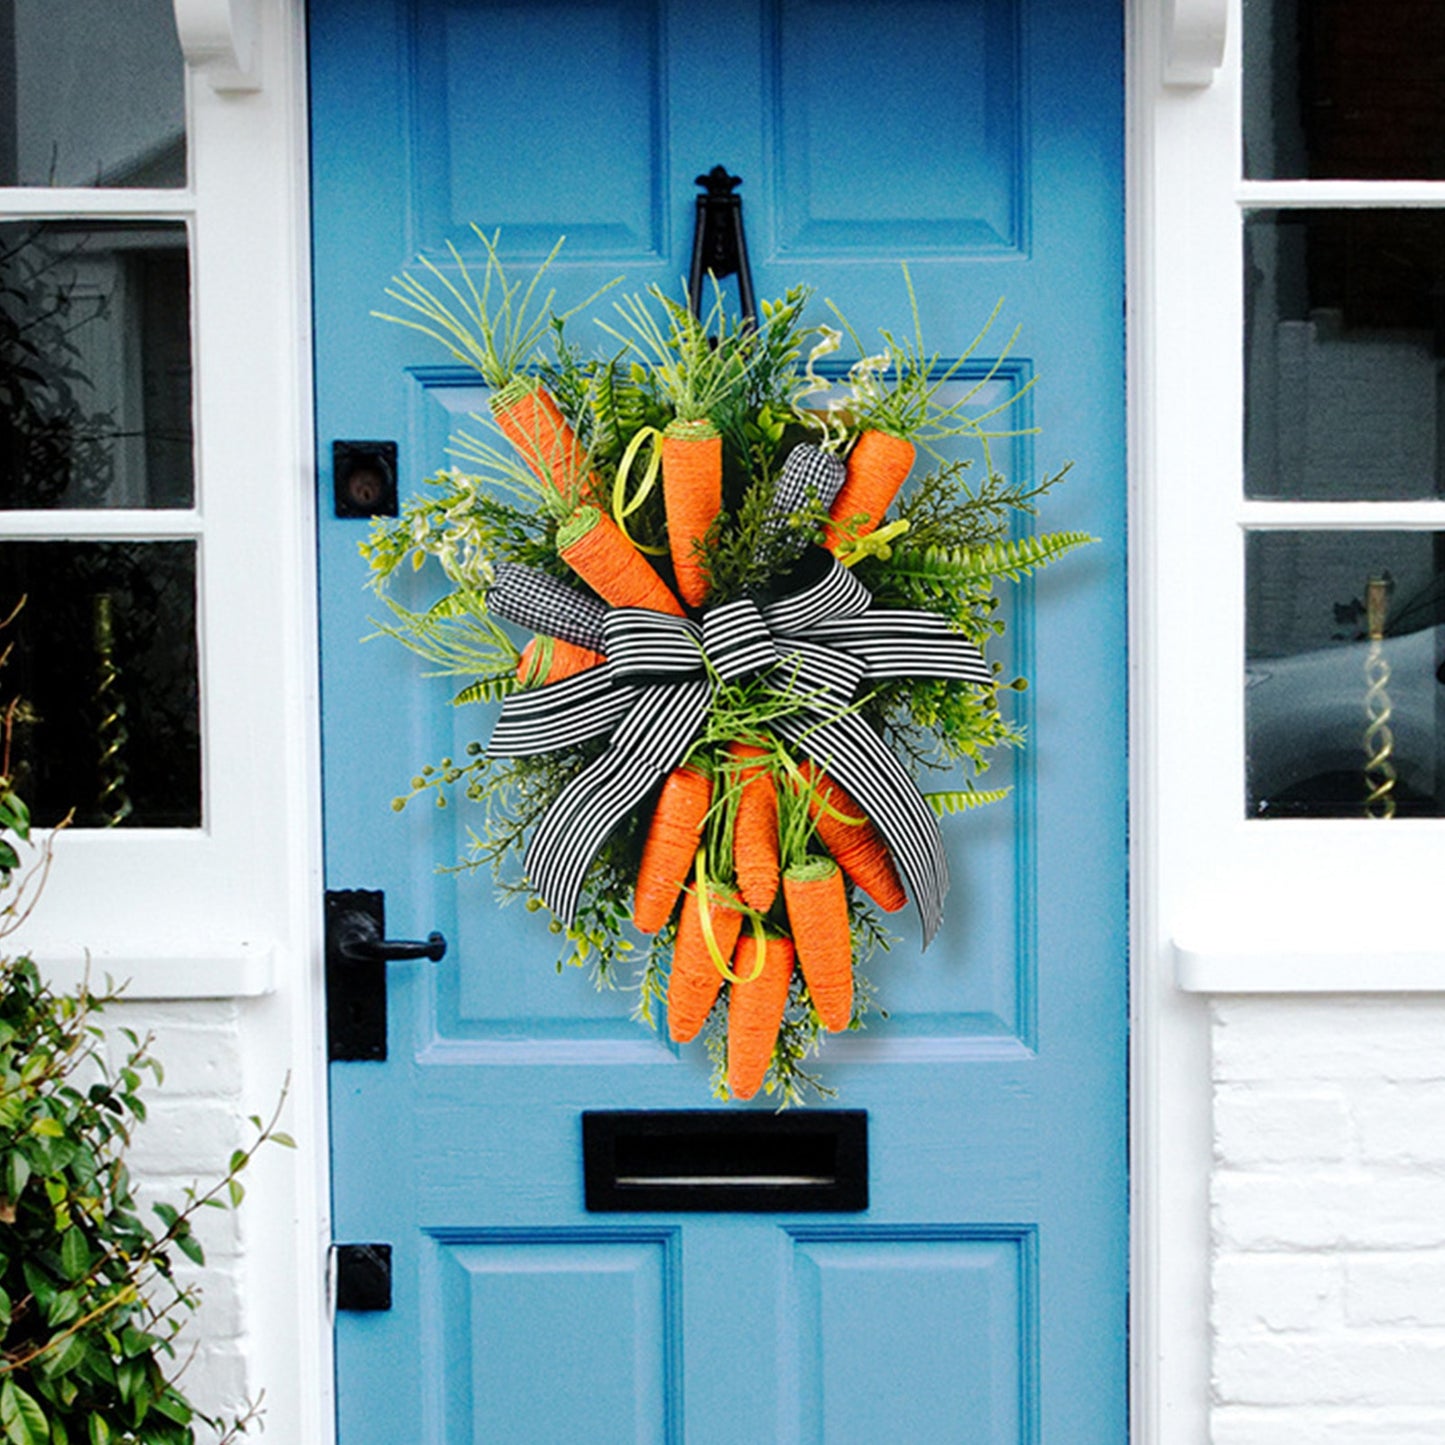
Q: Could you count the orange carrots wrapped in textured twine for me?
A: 11